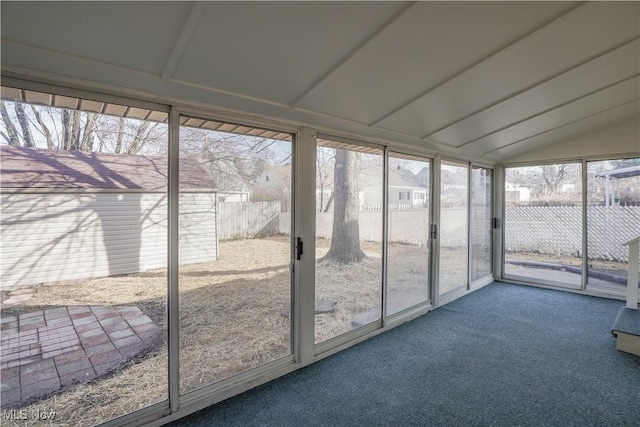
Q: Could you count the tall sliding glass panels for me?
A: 8